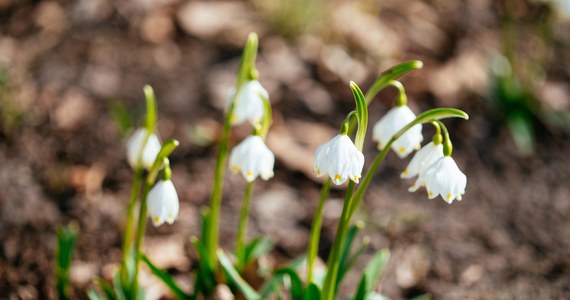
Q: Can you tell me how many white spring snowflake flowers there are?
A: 8